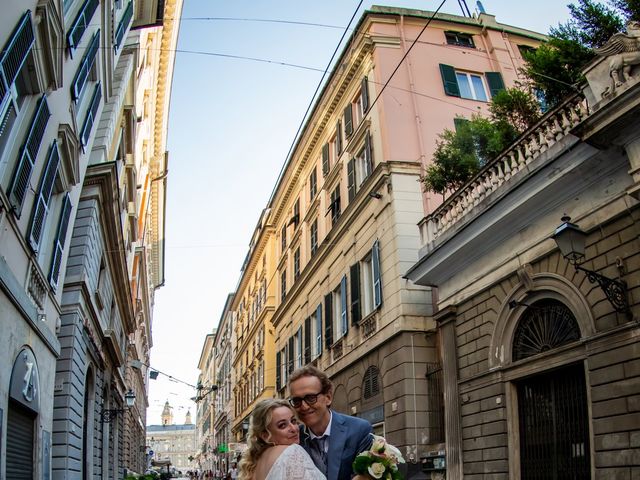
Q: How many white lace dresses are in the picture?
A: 1